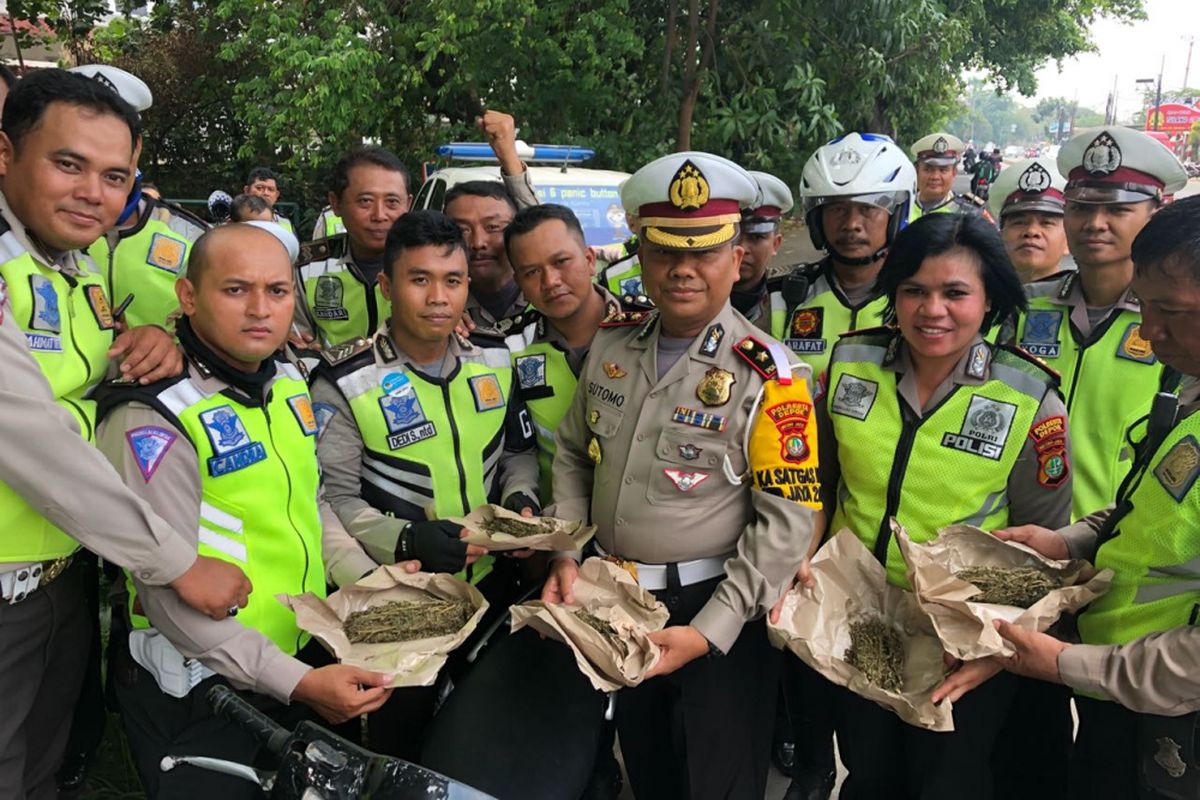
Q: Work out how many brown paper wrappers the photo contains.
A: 5